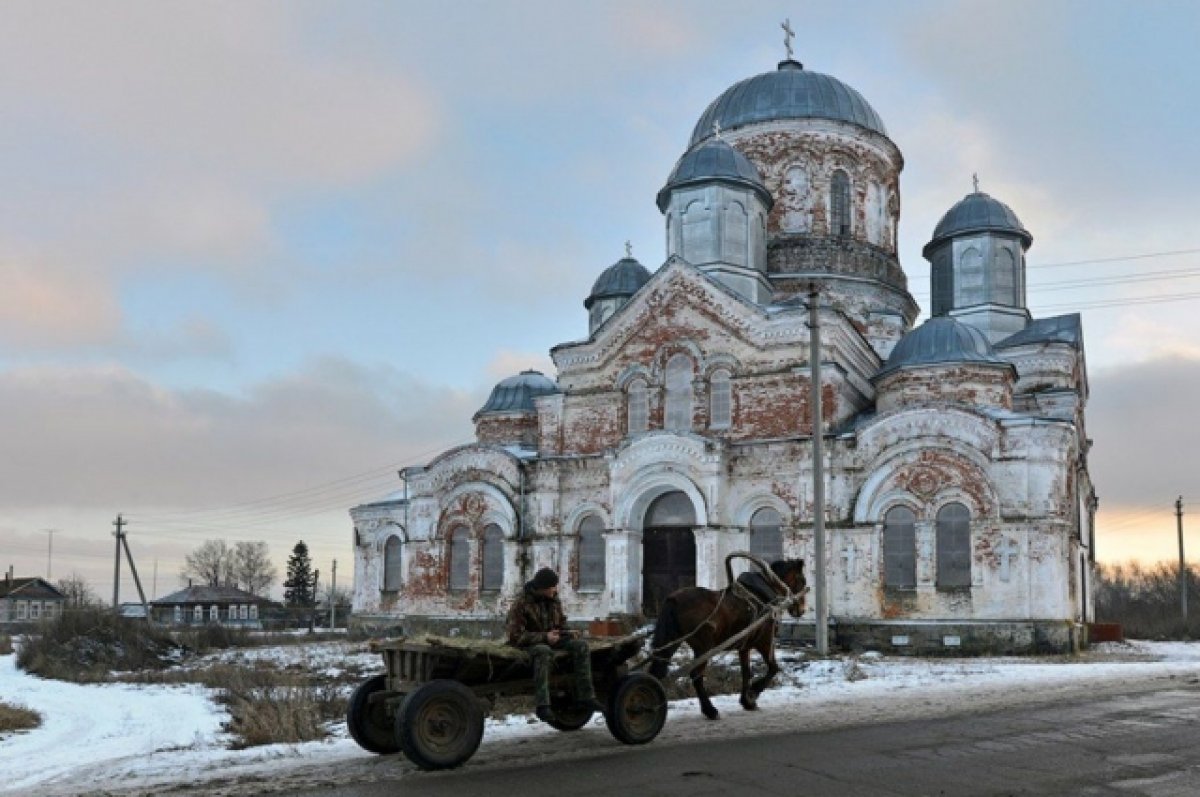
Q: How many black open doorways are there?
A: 1